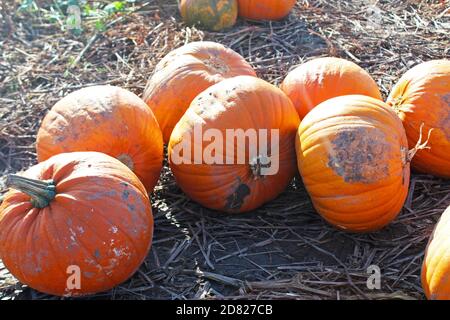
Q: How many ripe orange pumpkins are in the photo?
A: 9